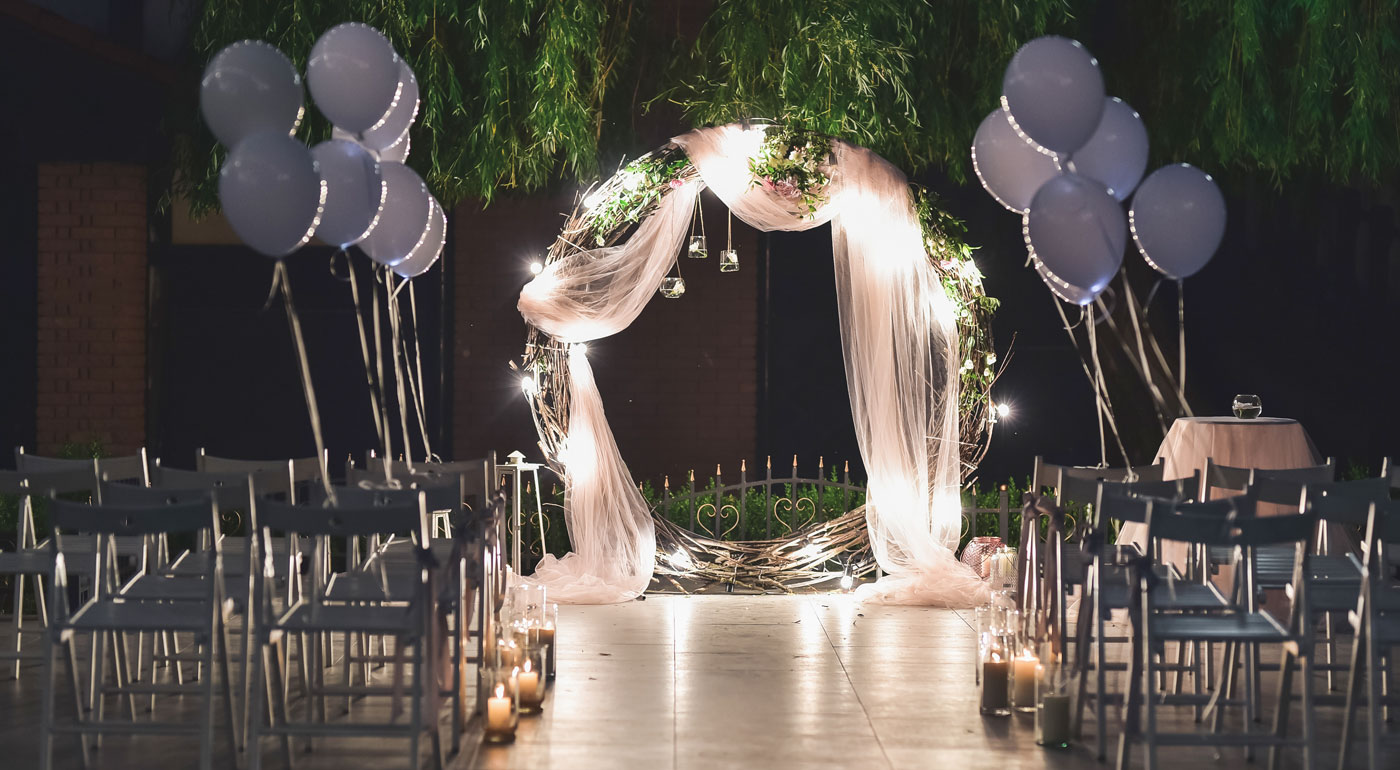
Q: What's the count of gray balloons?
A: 14